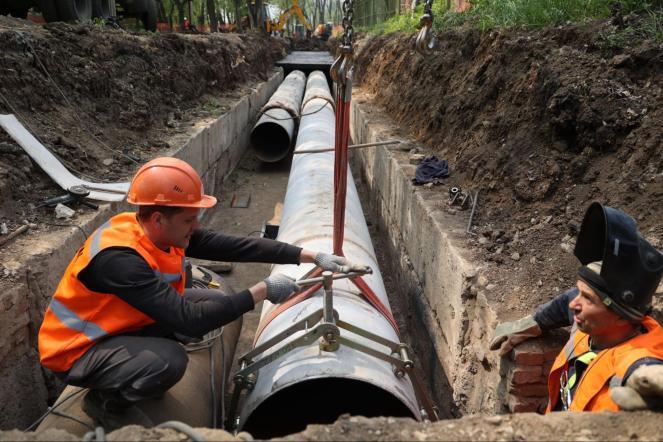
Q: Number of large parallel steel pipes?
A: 2